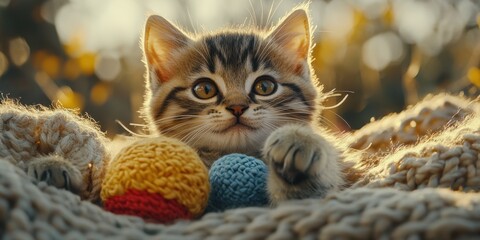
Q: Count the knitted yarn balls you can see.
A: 2